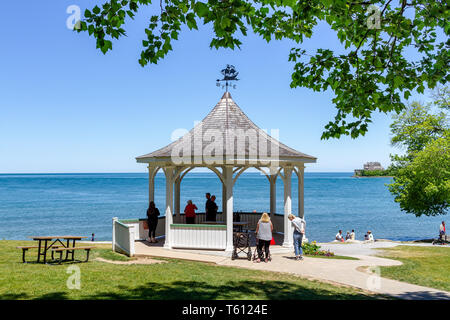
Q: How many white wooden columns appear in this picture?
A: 8